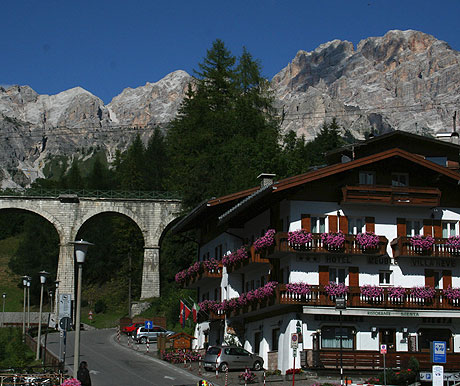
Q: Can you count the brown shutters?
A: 11